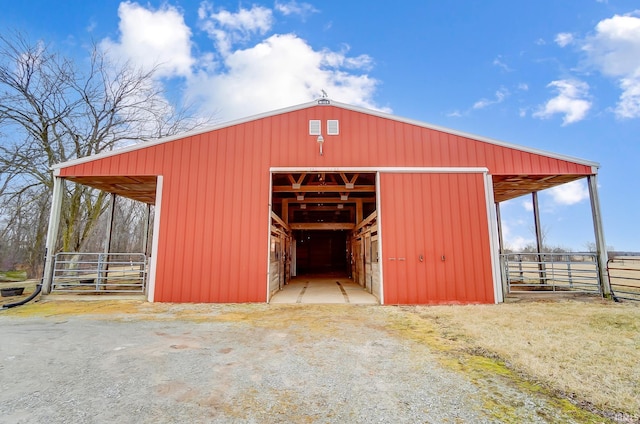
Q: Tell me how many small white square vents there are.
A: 2